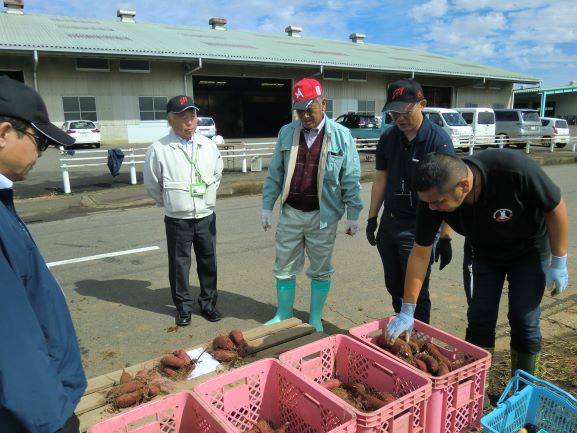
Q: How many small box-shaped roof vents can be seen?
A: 5